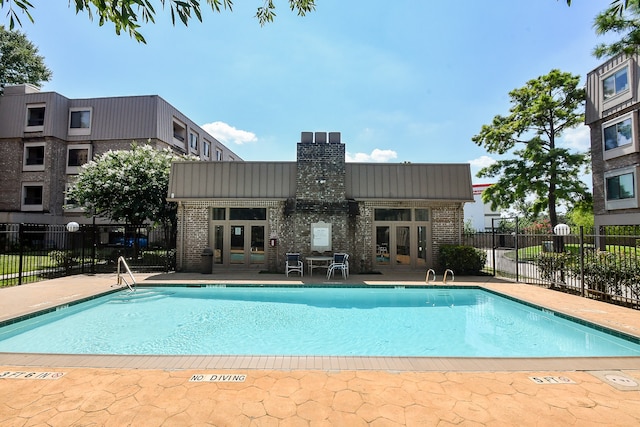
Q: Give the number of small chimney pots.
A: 3